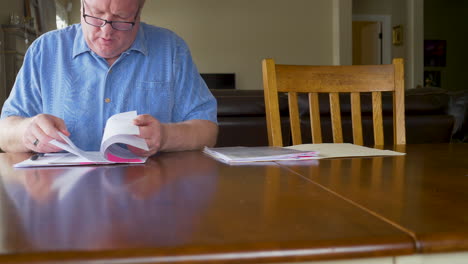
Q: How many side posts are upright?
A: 2